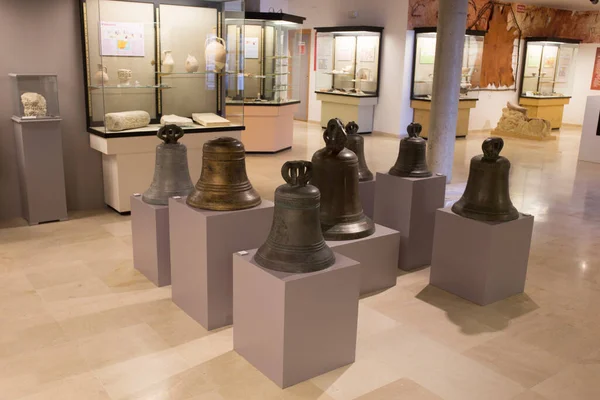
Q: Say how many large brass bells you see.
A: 7